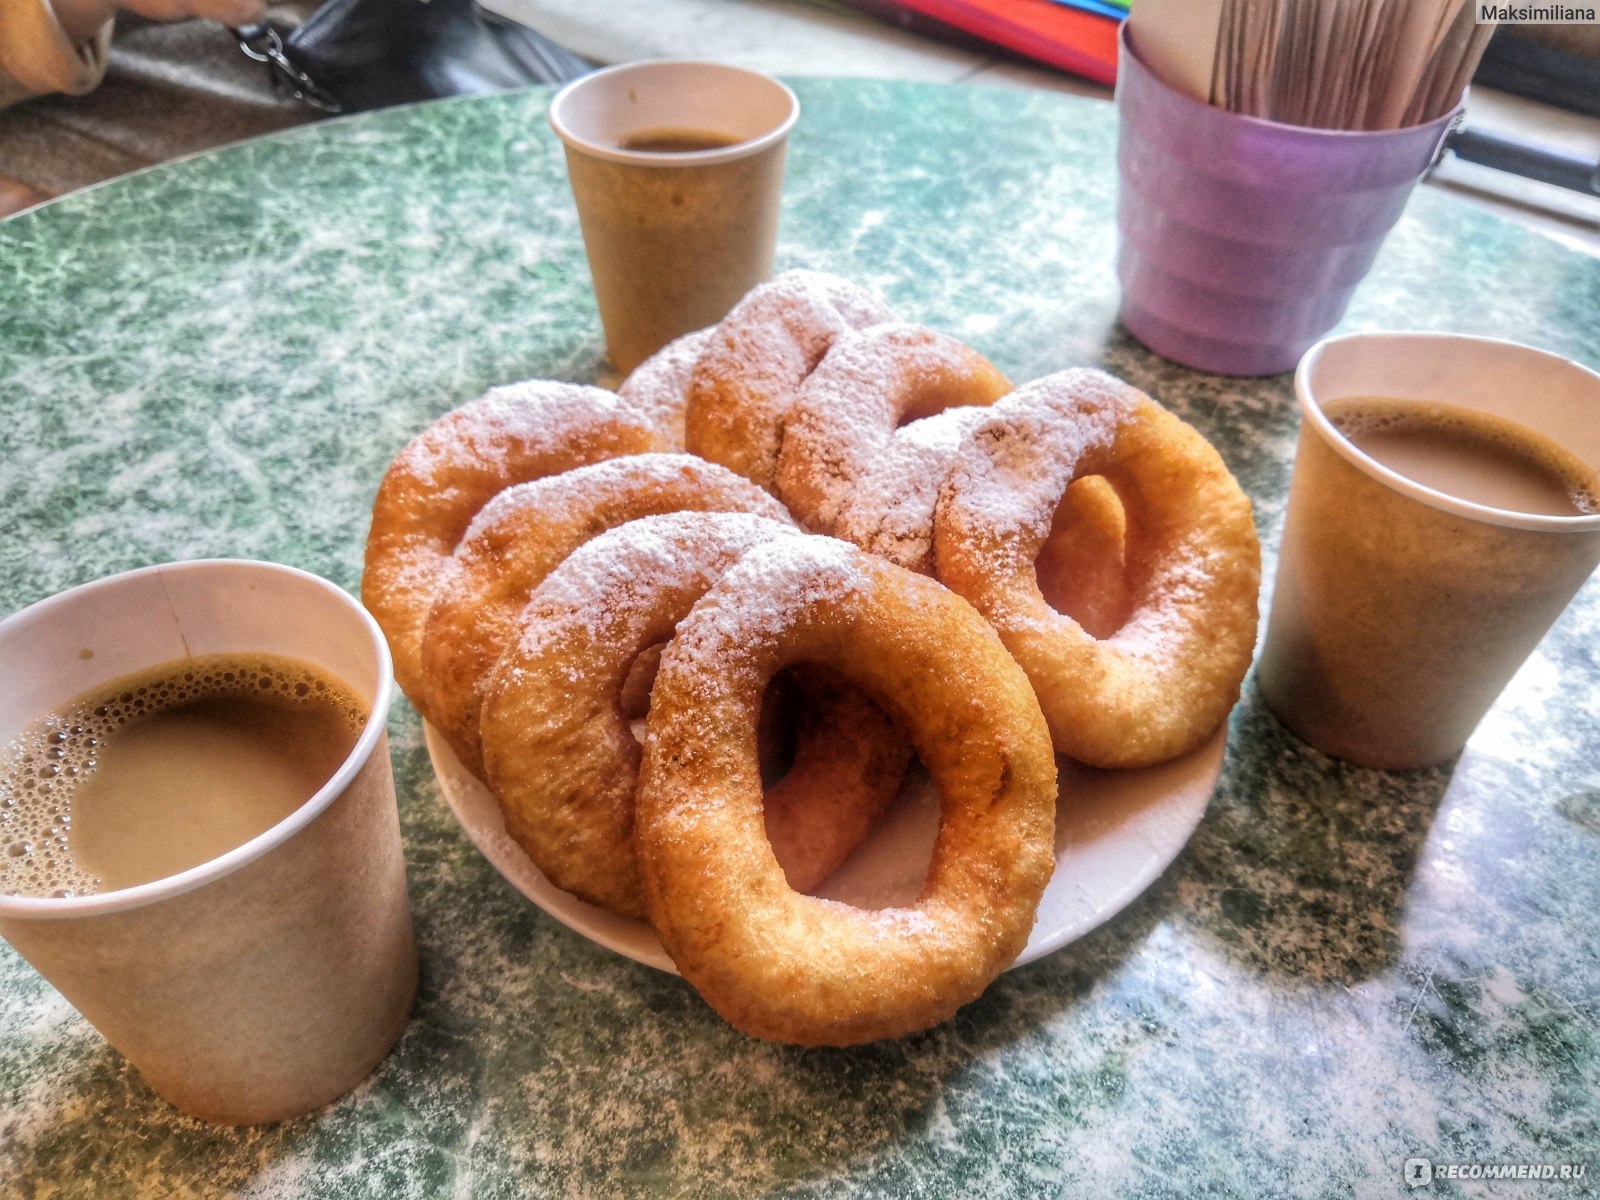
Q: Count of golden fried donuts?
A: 9